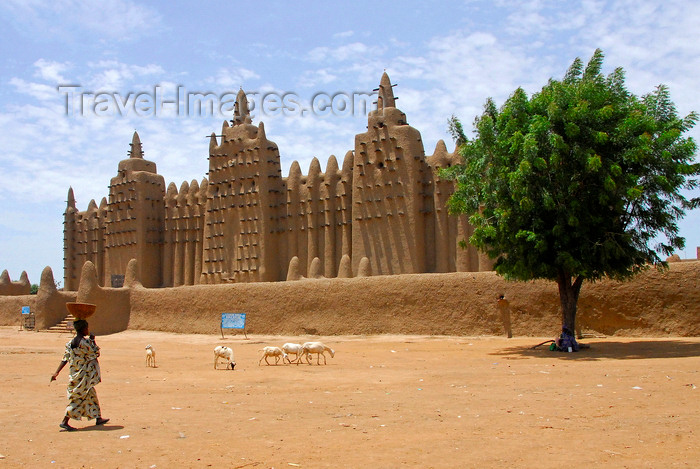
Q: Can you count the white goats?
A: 5